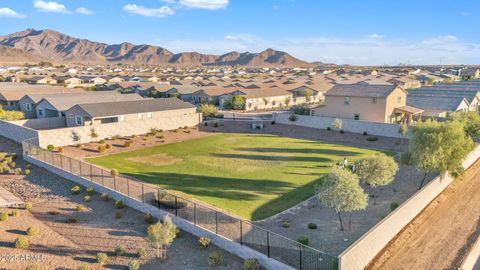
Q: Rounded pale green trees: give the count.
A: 2